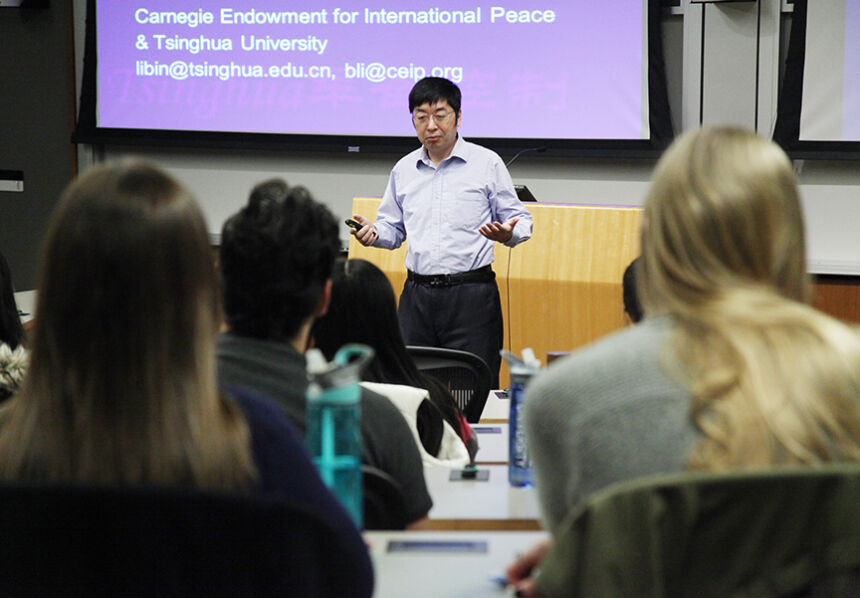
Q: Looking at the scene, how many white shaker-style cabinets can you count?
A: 0